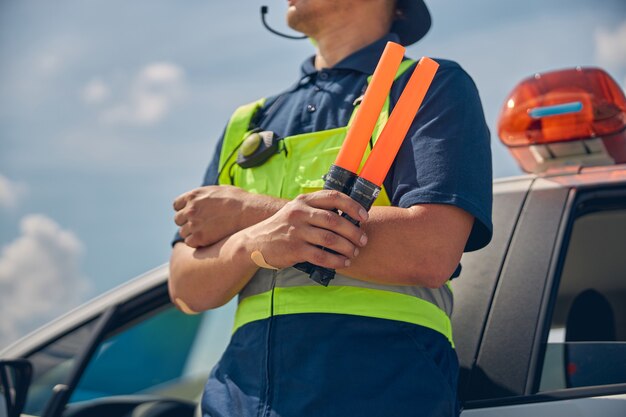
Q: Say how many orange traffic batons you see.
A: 2